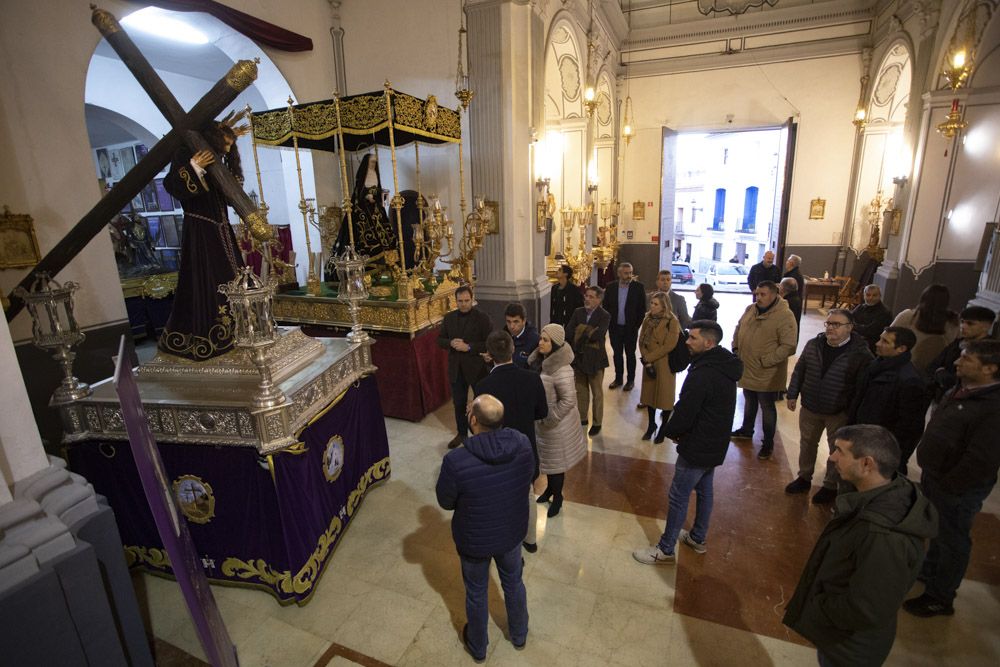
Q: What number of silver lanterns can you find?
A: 3